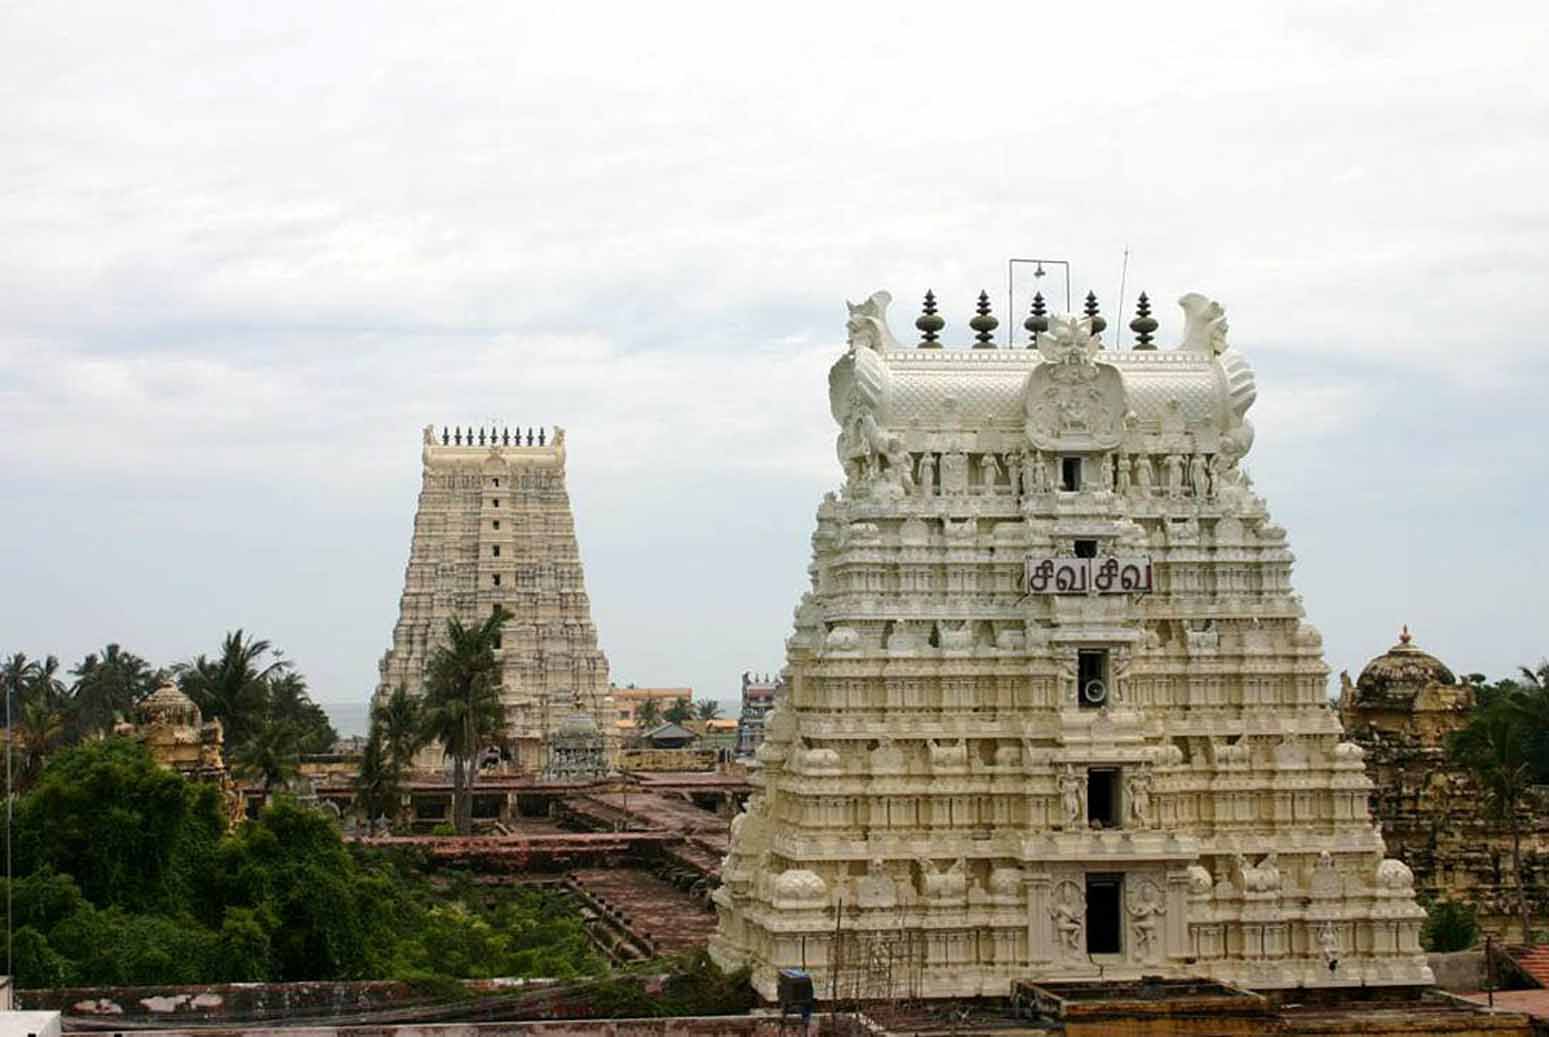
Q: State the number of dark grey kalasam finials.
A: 14